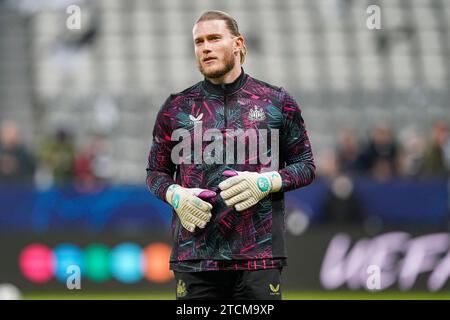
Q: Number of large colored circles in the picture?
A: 5